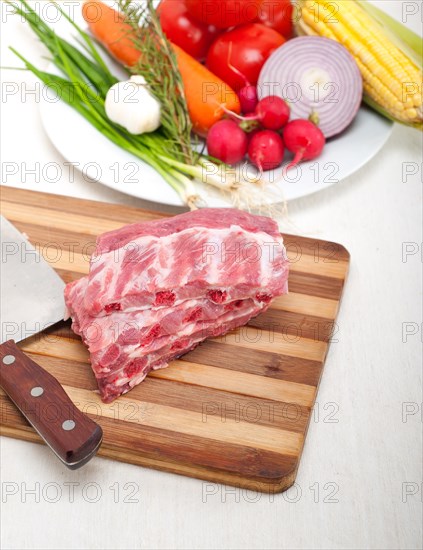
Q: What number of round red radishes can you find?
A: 5